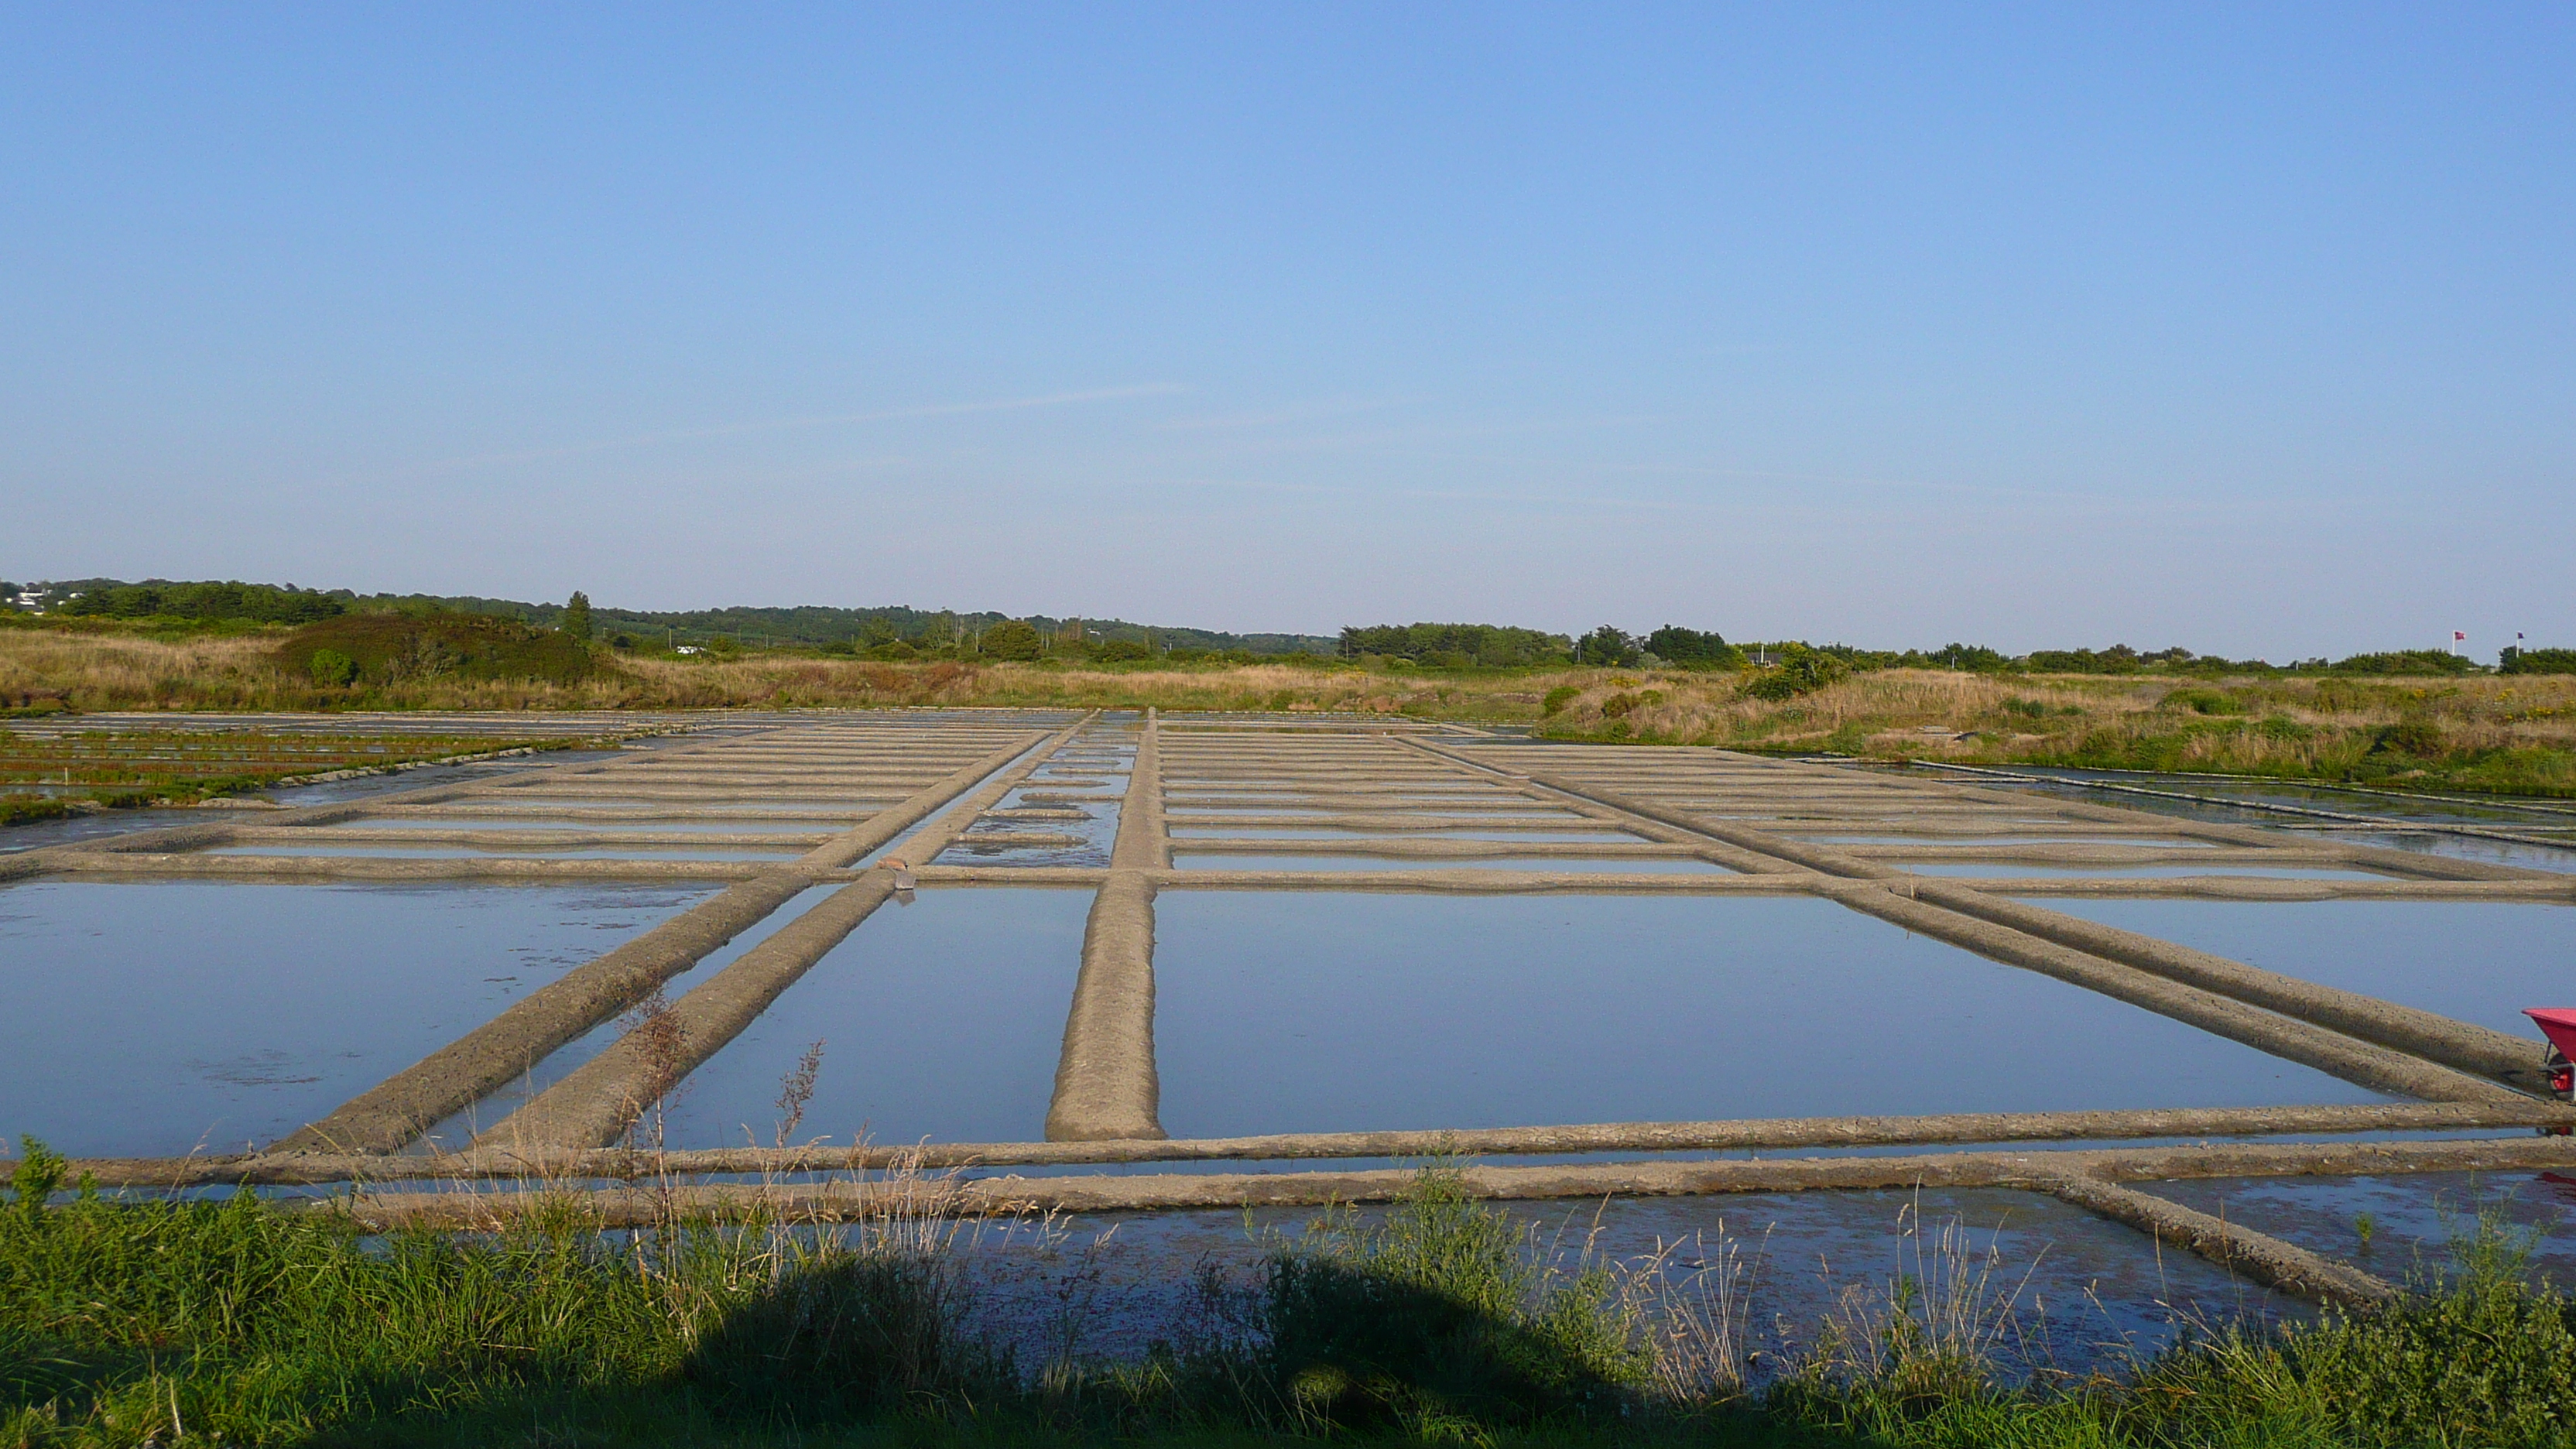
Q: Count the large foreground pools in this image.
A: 4